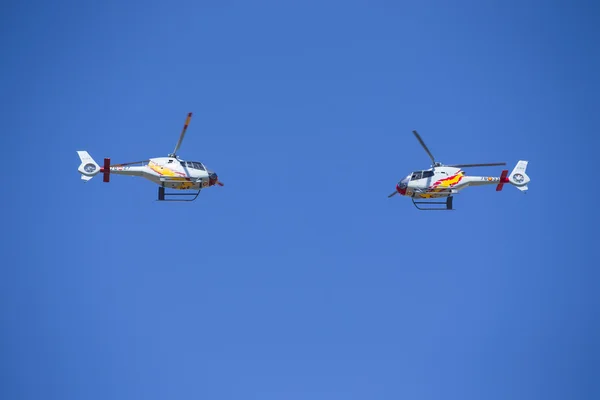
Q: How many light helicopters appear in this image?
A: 2